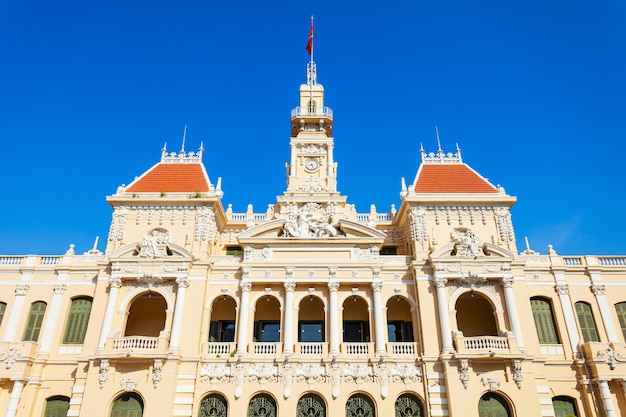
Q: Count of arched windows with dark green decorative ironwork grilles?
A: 5